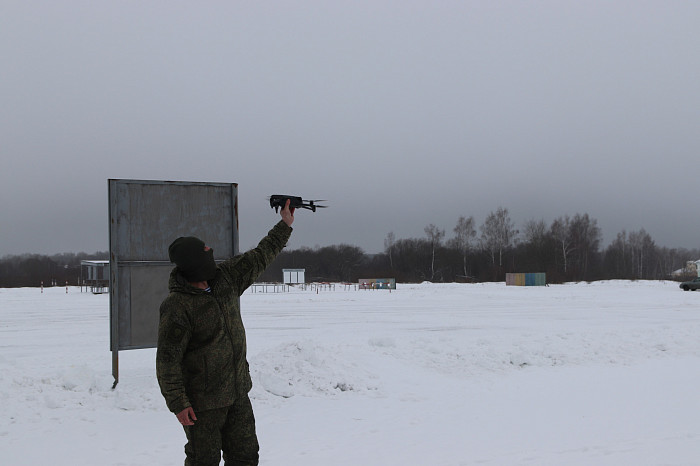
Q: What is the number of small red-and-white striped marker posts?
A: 2